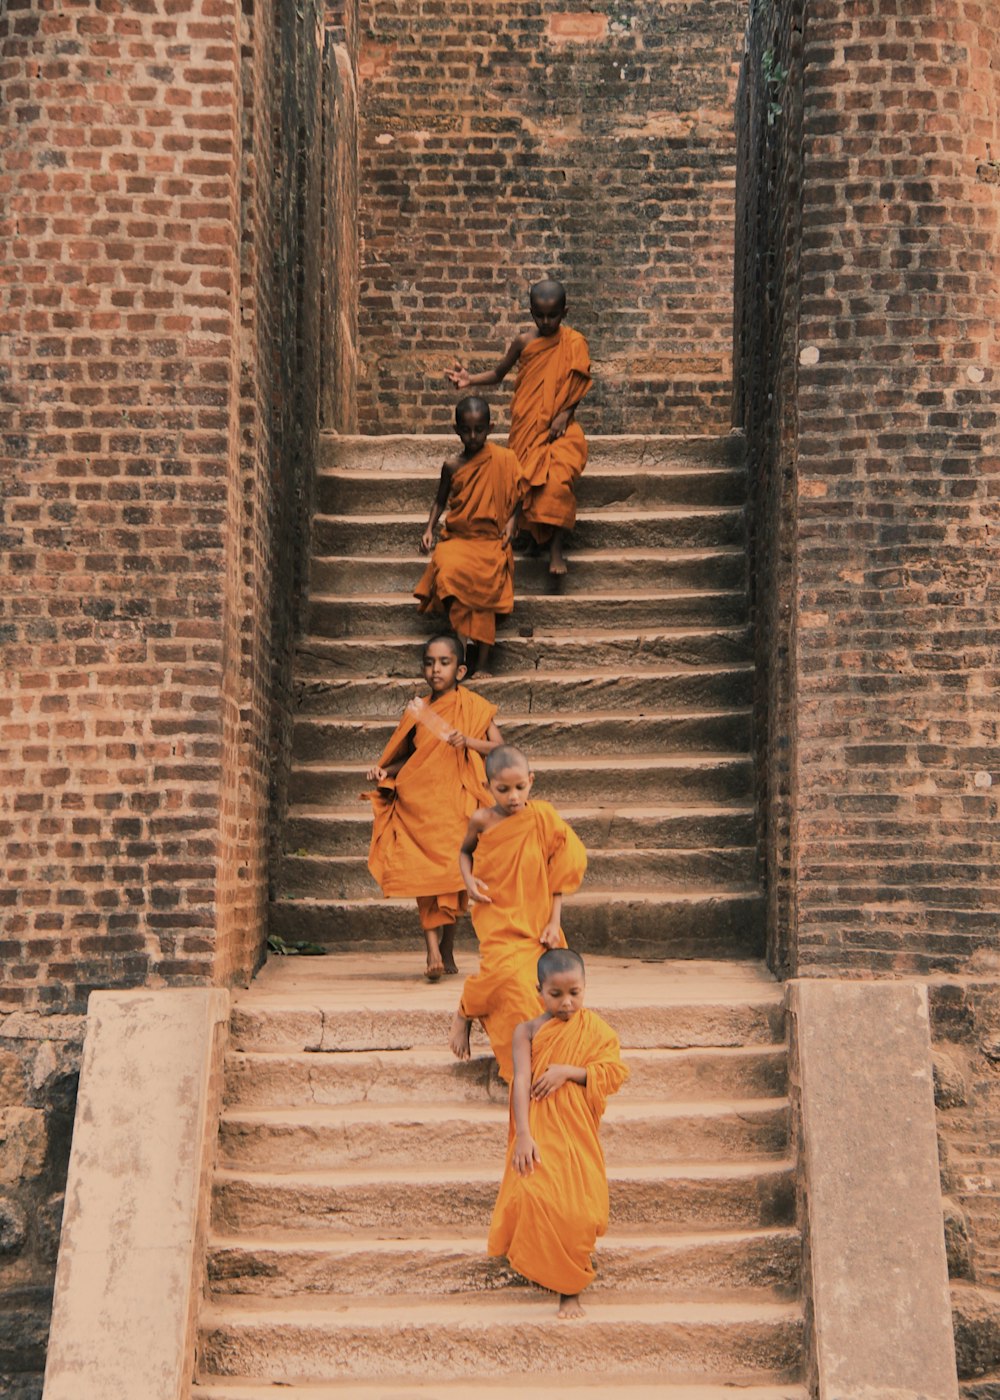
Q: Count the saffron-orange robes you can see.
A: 5